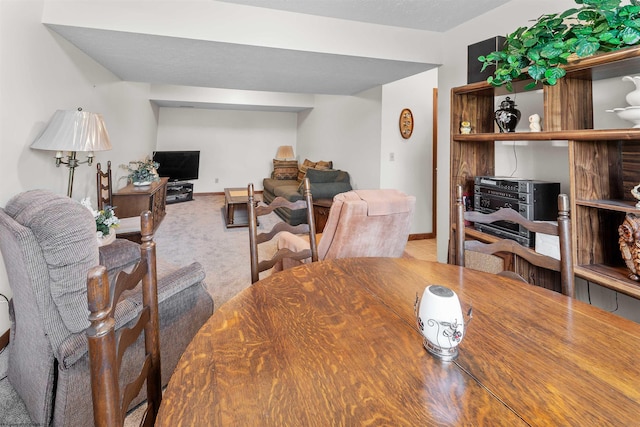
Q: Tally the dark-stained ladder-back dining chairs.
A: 4